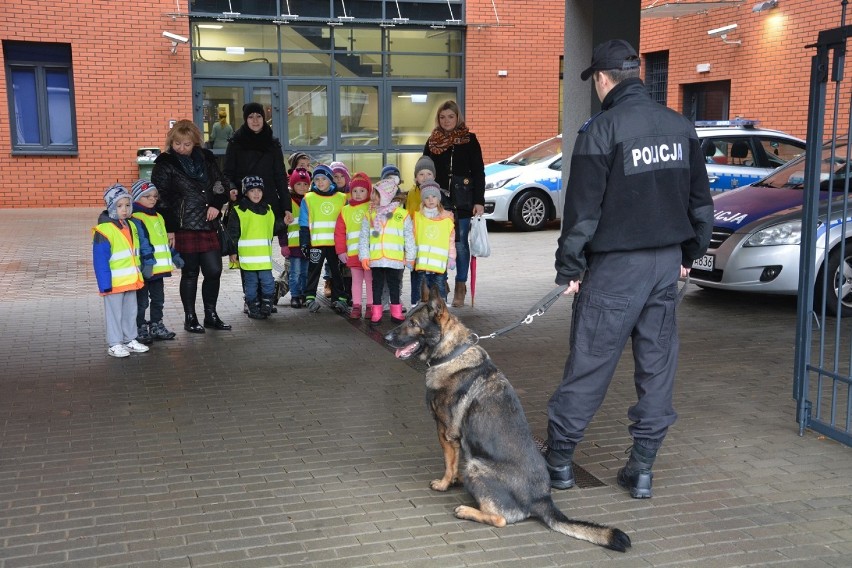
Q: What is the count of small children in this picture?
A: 12